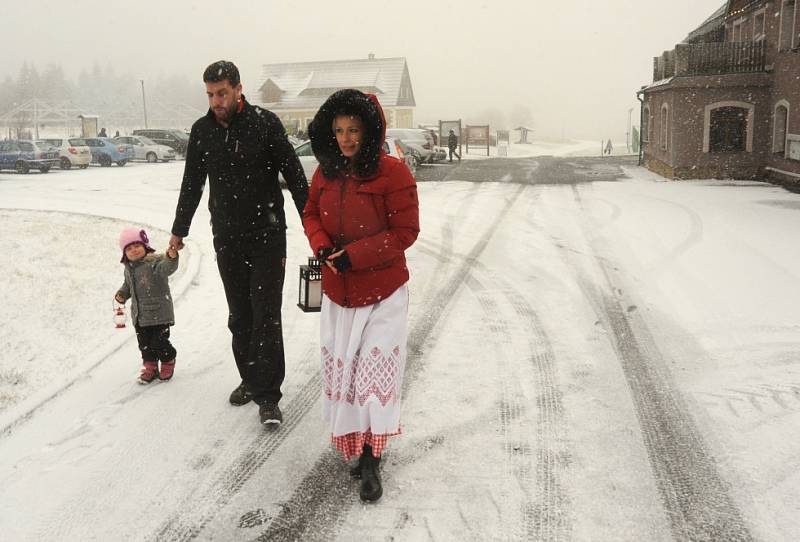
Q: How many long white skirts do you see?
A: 1